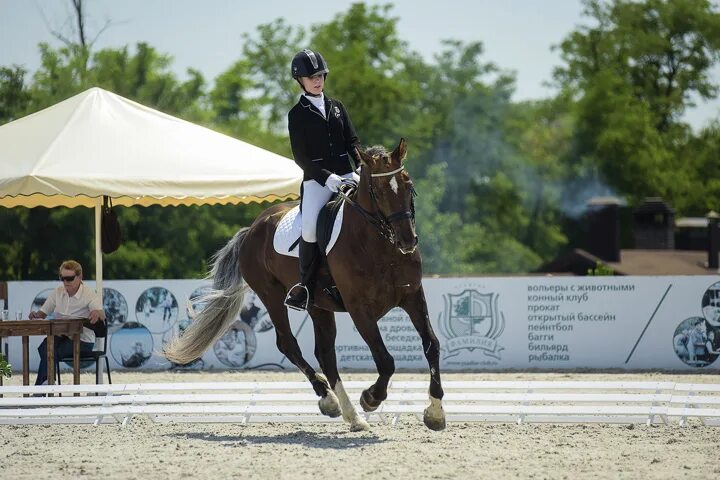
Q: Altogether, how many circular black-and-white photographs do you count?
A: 11